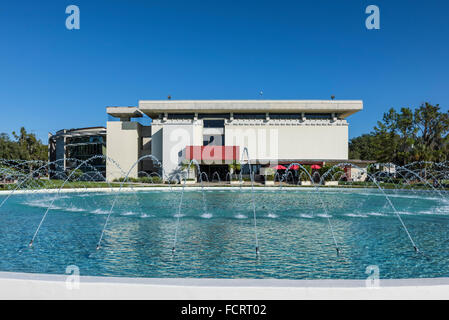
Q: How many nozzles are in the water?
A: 6